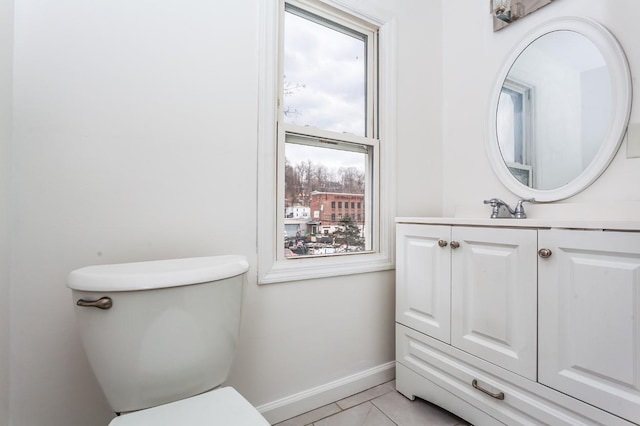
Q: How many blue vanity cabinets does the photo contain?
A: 0